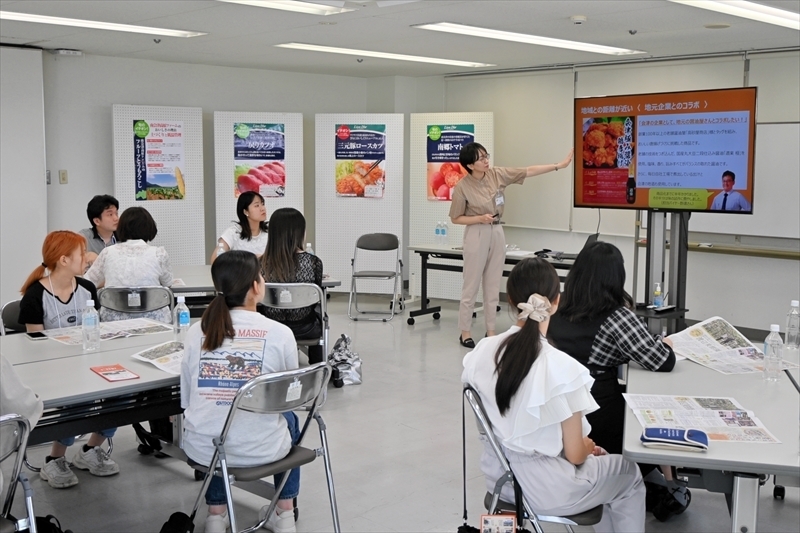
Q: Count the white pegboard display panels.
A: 4